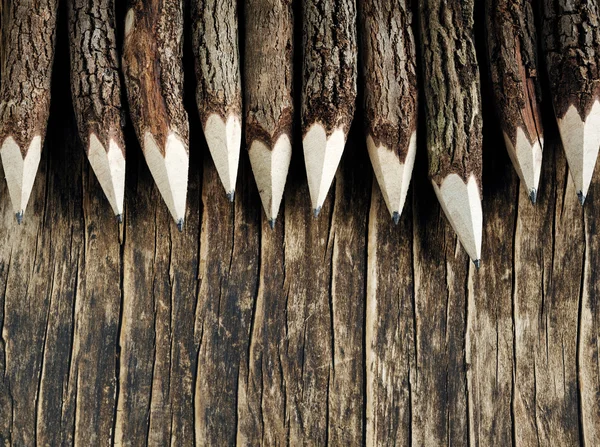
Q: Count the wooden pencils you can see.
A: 10